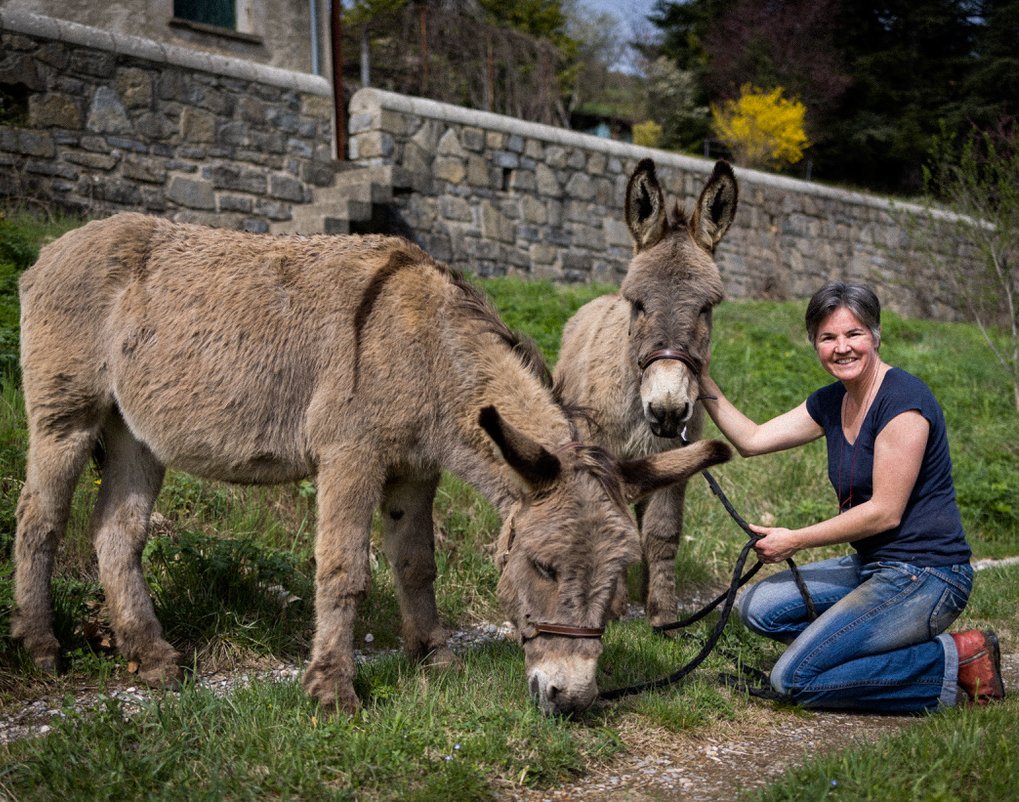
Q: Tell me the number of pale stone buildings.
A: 1